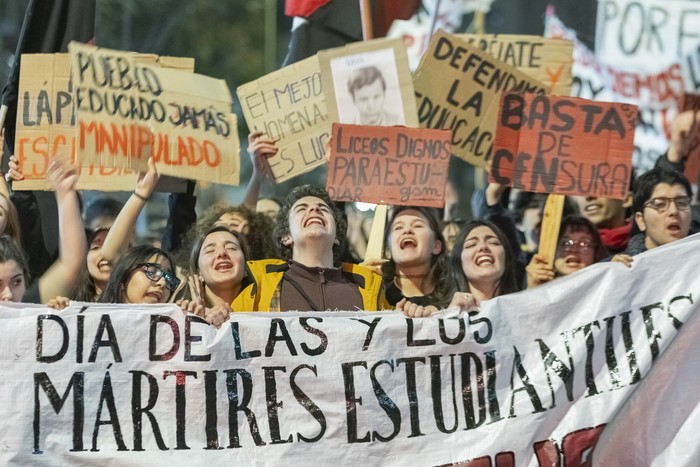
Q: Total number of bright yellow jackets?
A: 1